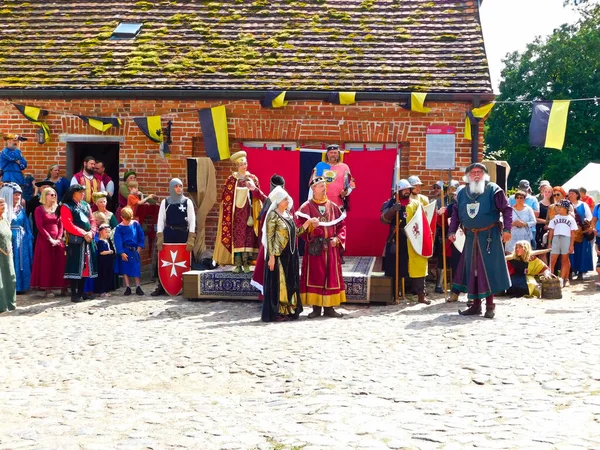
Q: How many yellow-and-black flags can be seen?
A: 9